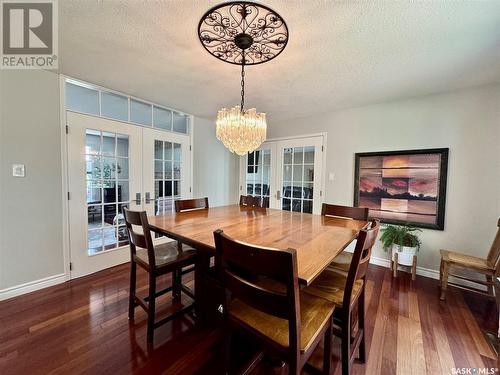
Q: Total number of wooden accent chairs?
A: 1